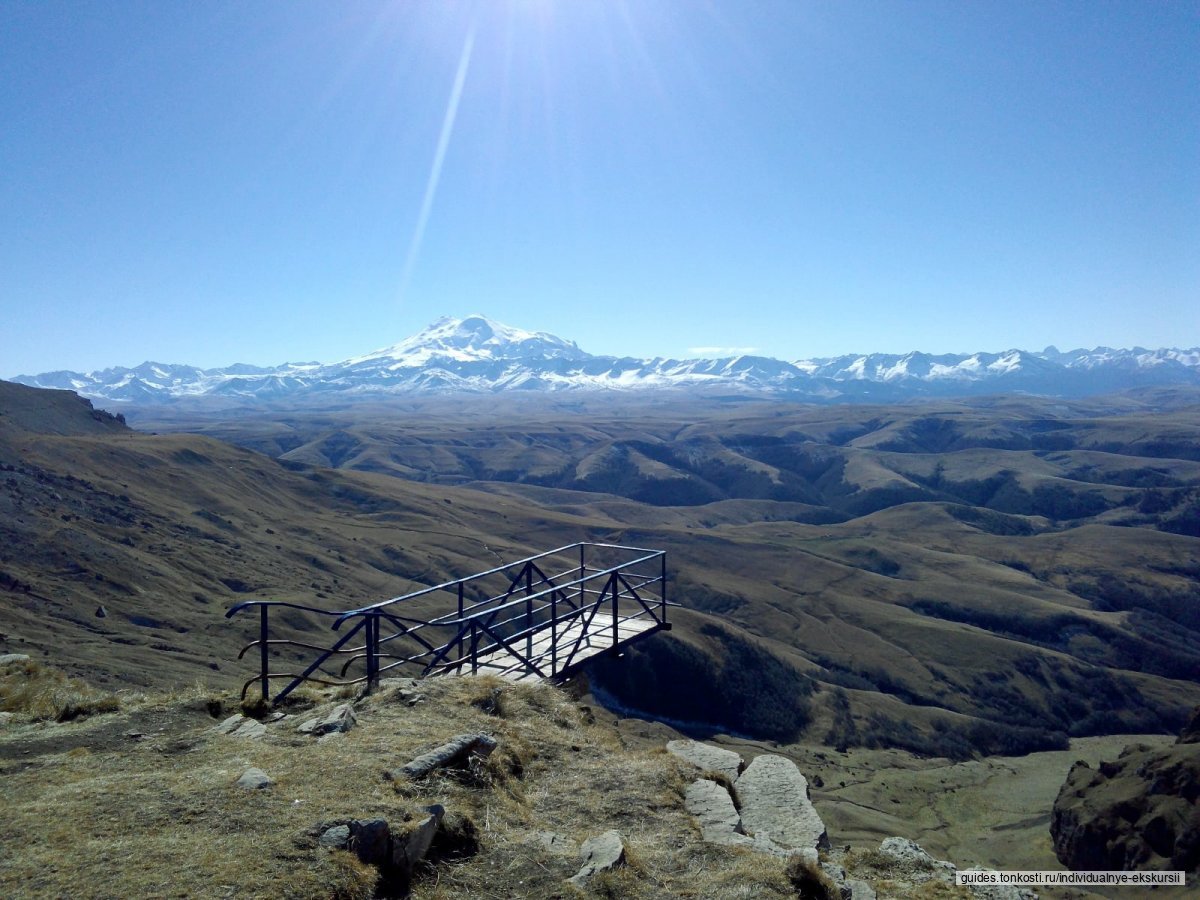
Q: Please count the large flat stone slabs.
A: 3